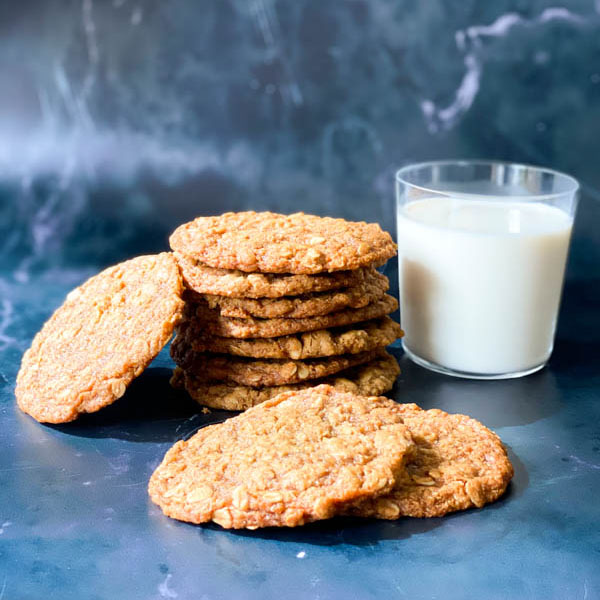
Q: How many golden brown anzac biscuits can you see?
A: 10